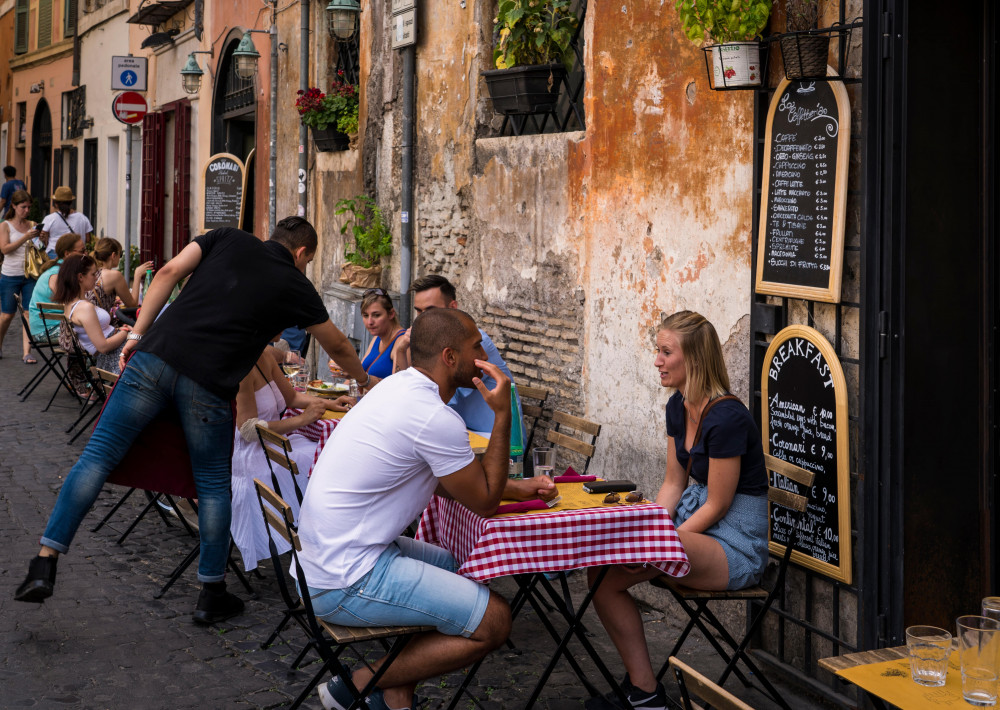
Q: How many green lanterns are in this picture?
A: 3